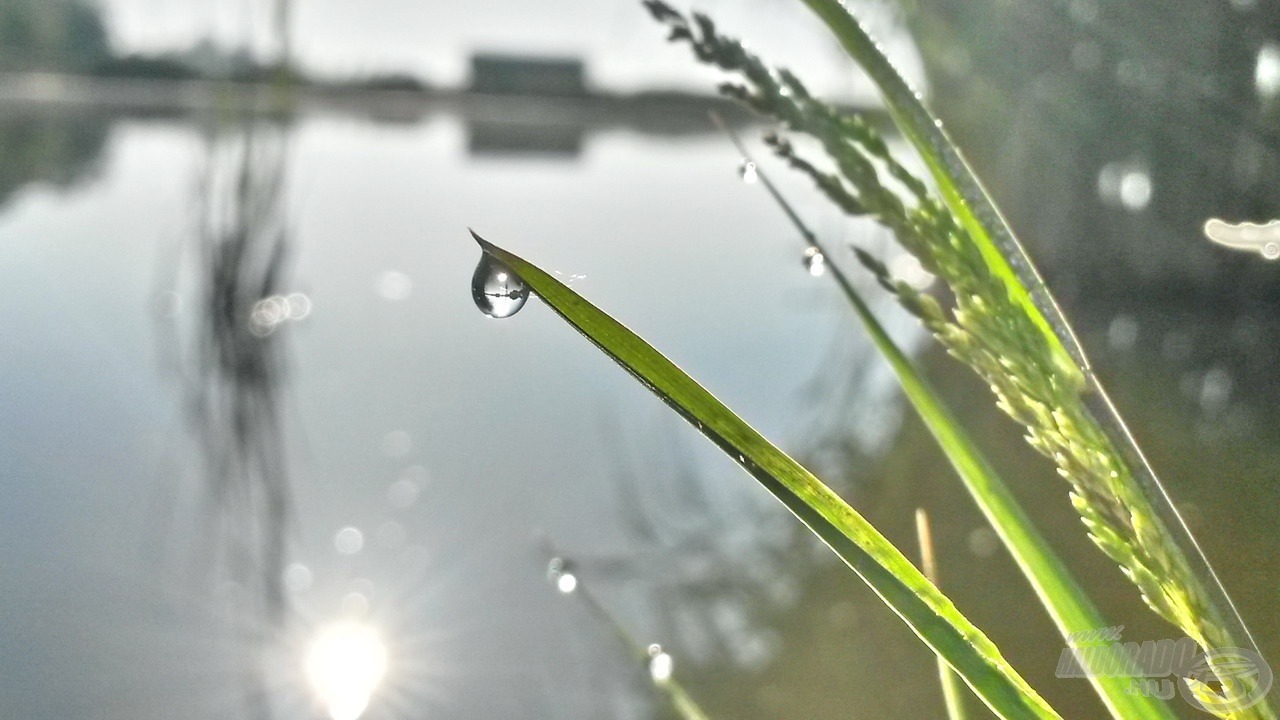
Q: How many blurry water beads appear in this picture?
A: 4